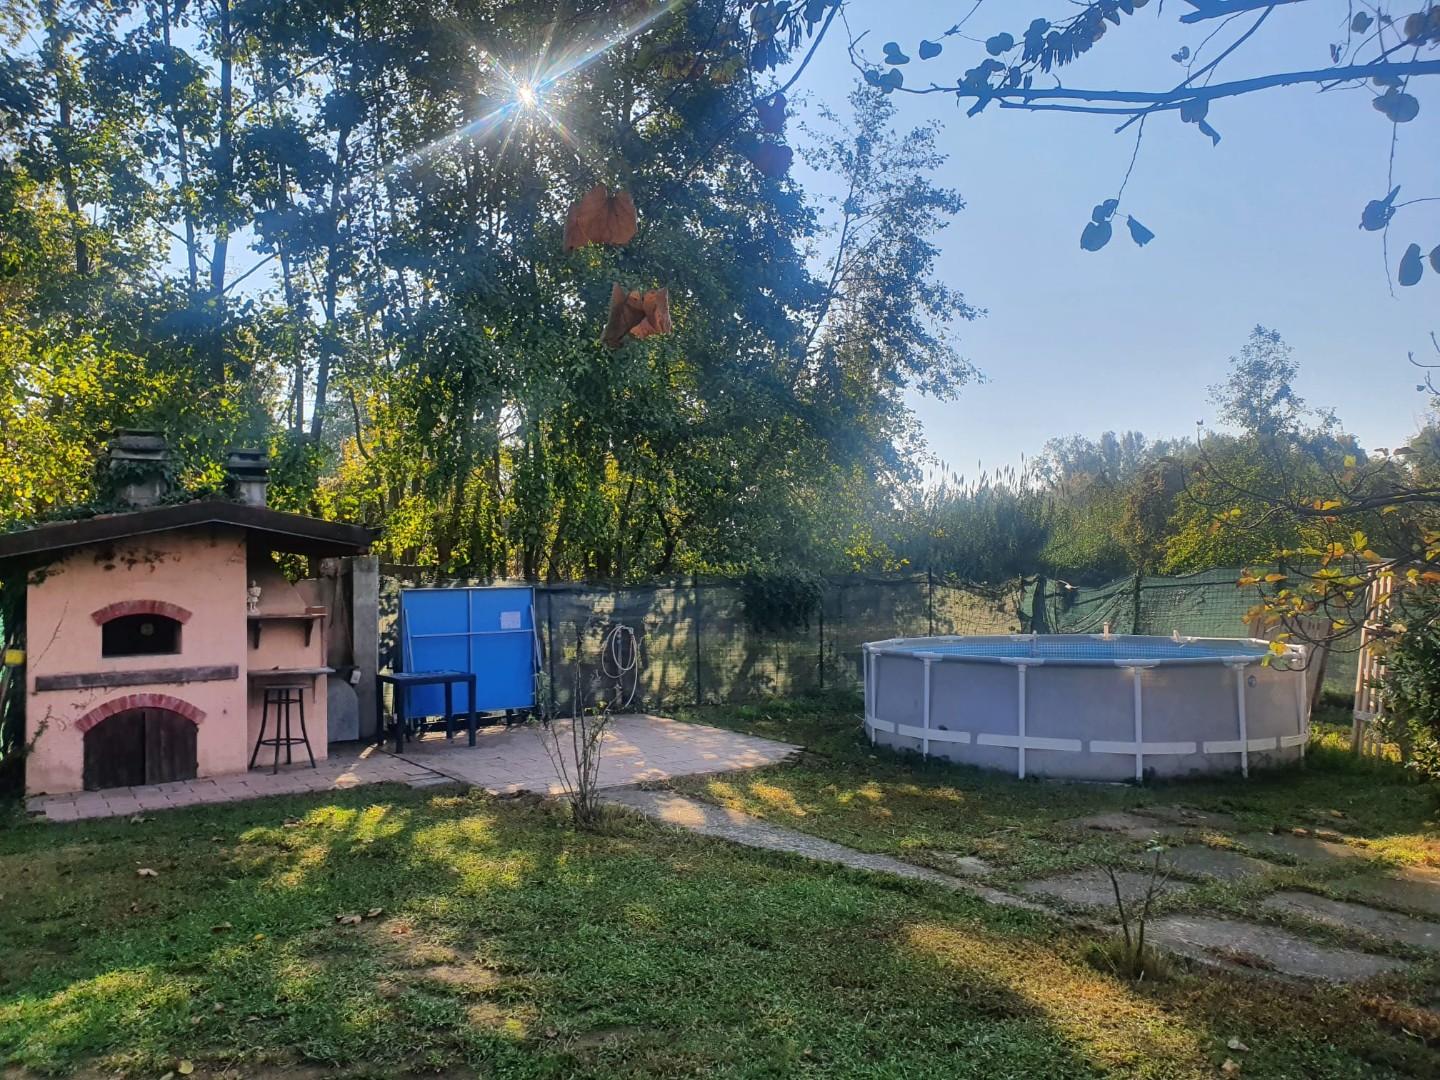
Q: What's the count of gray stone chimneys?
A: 2